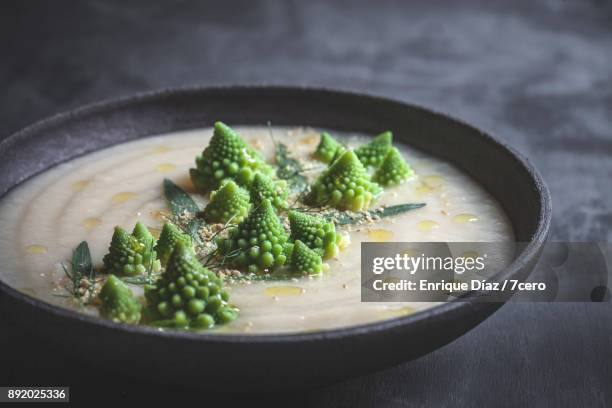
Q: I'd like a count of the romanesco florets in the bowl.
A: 15